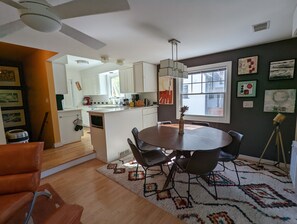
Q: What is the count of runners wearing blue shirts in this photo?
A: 0